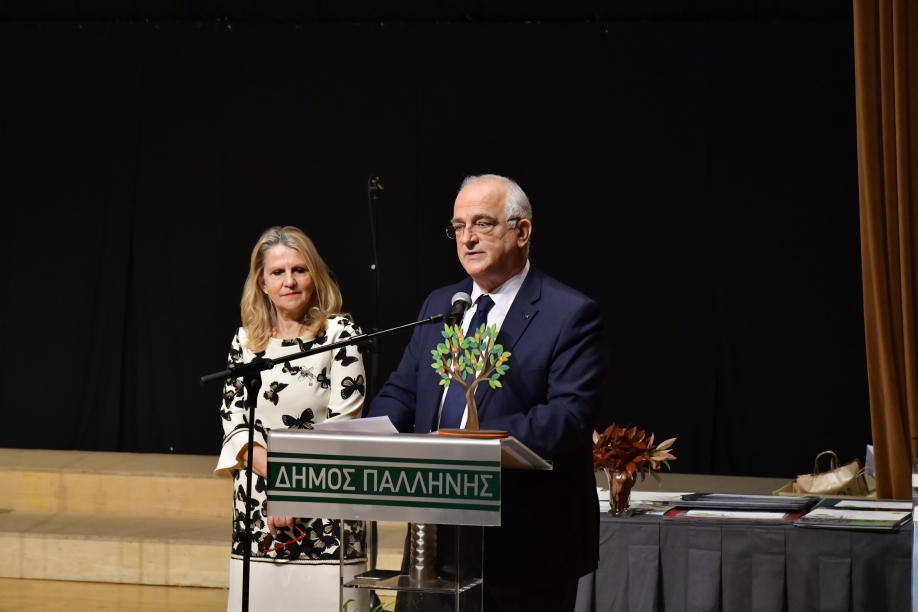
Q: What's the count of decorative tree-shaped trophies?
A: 1